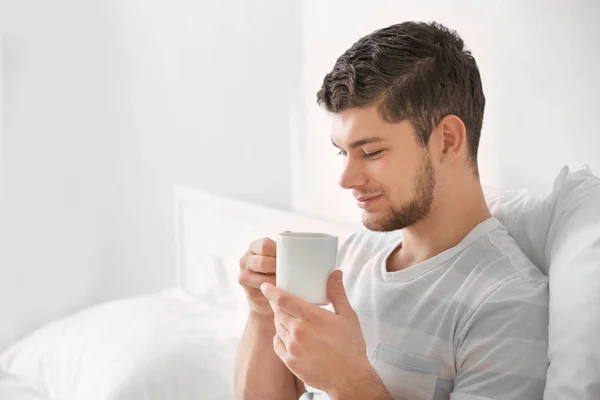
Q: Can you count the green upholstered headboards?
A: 0